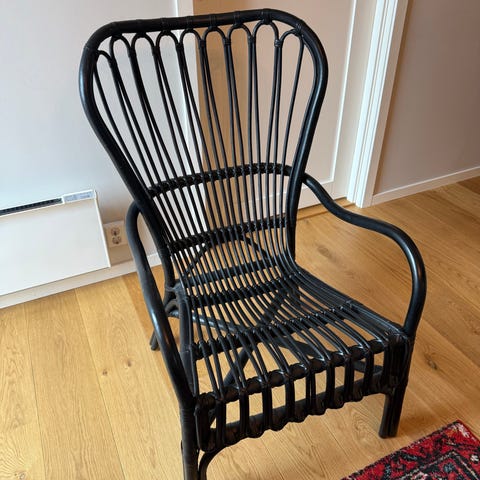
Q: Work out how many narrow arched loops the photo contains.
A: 9